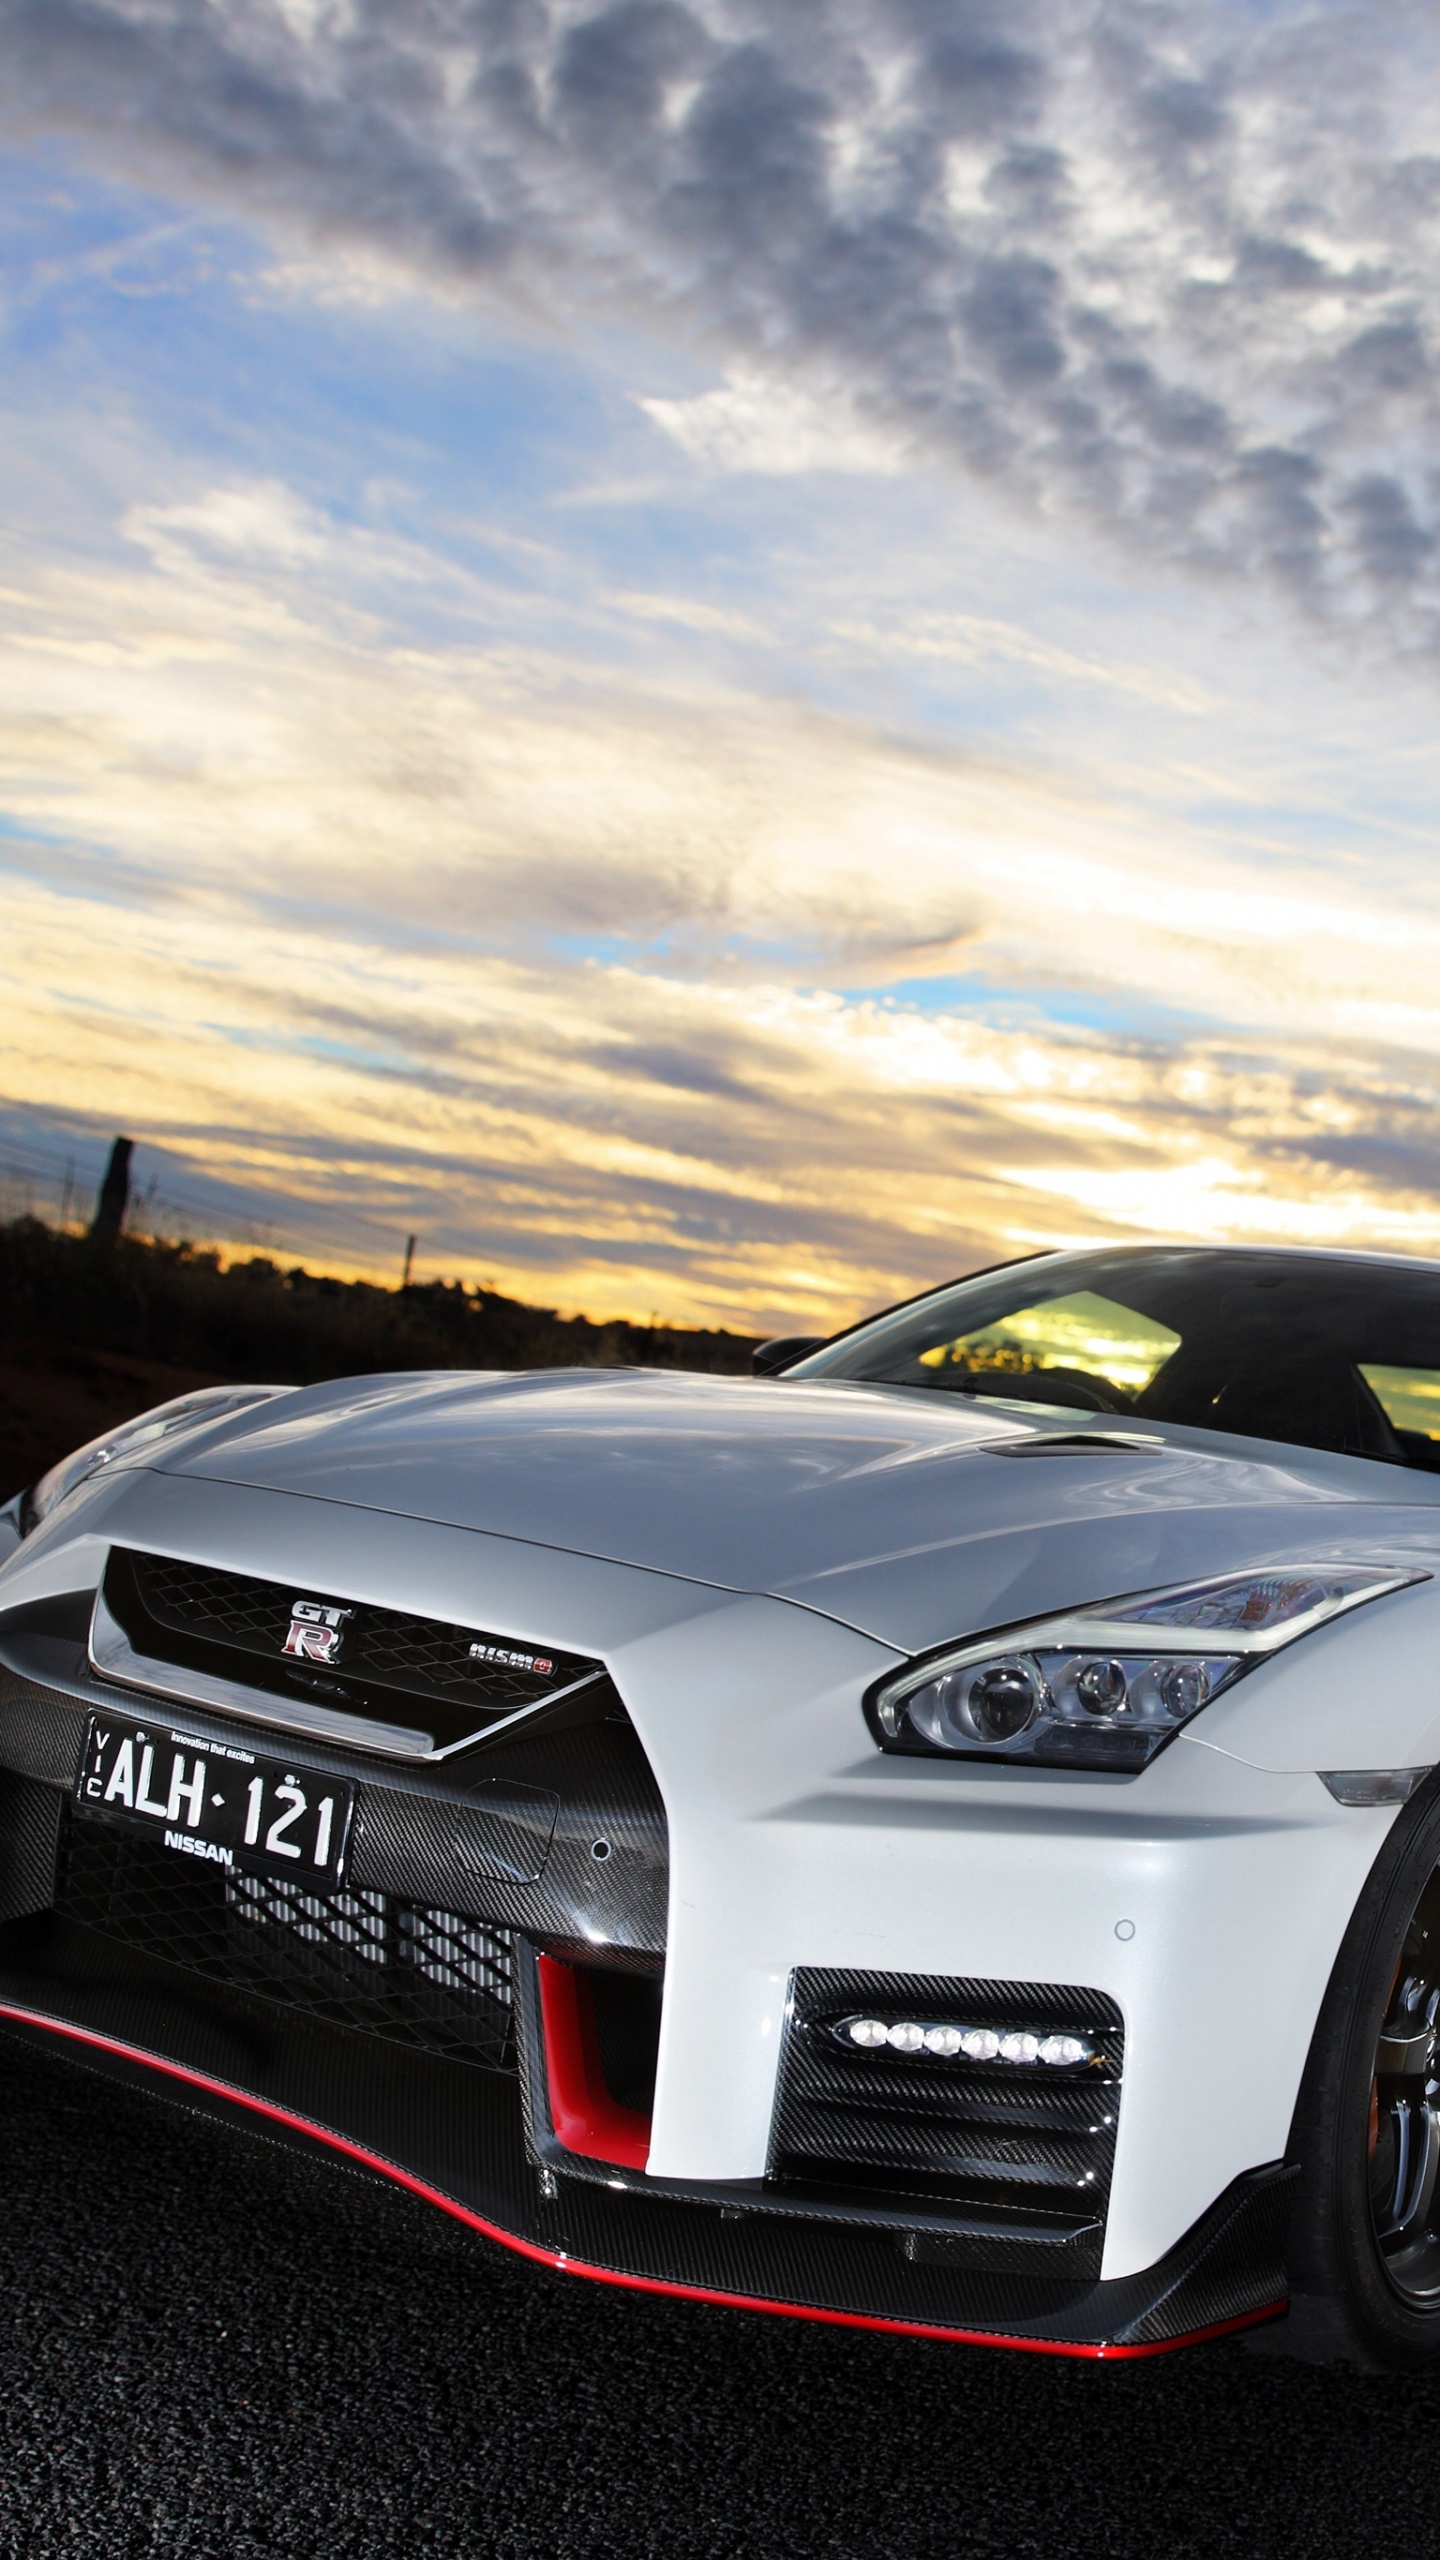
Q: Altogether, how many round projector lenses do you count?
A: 3